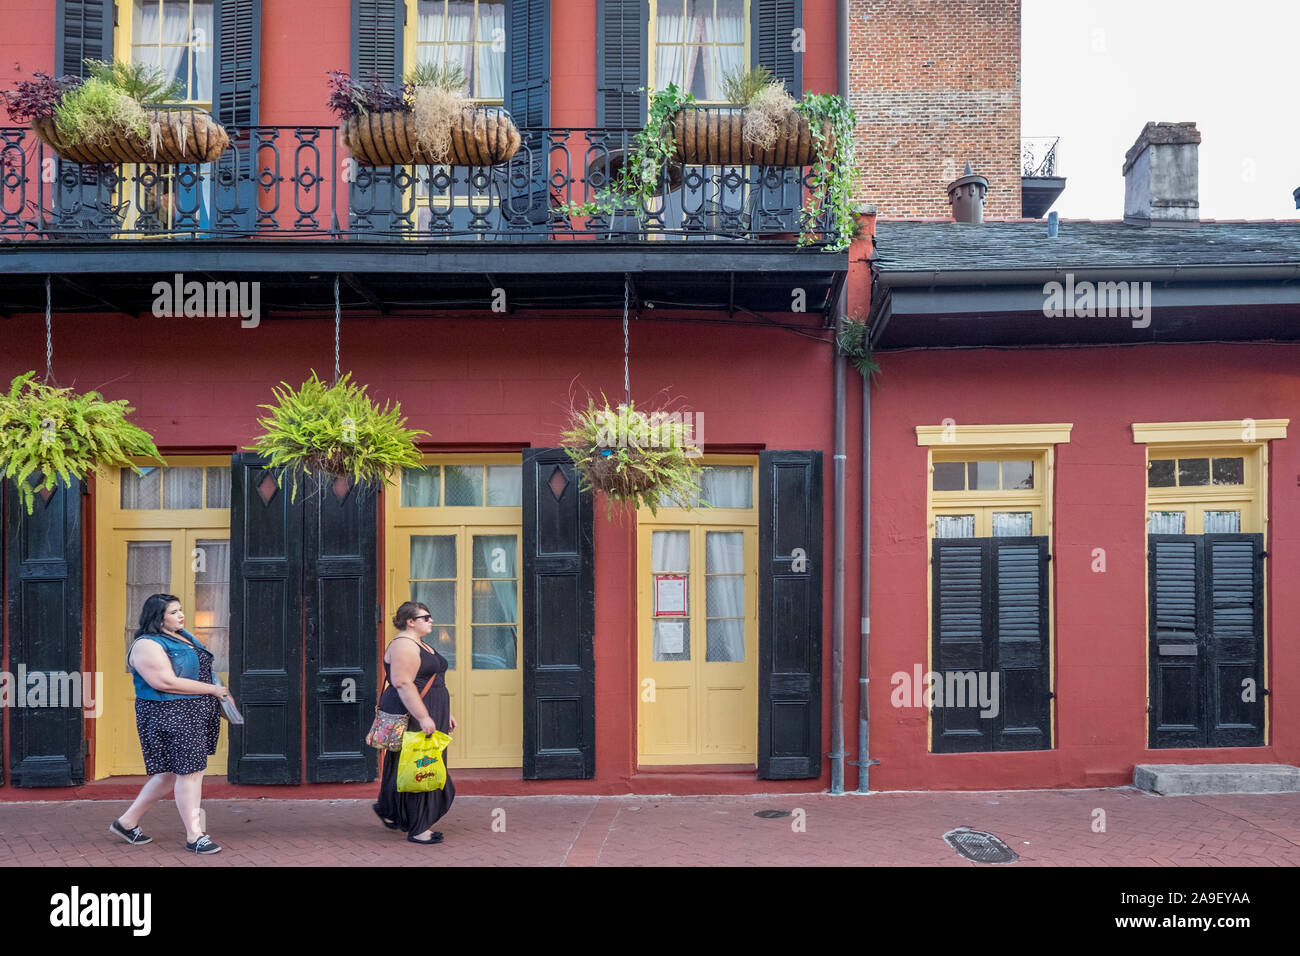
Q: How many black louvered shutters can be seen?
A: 10